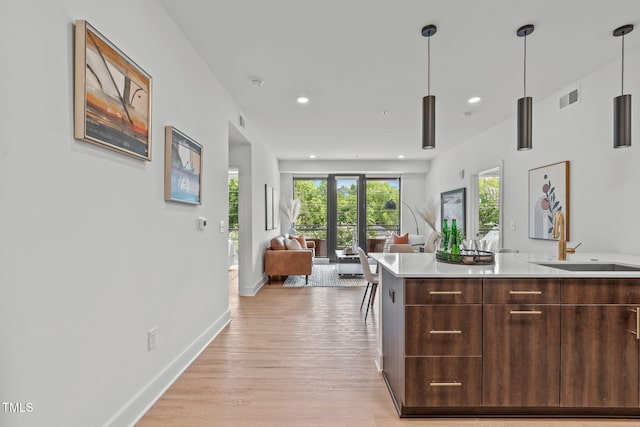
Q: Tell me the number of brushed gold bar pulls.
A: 6